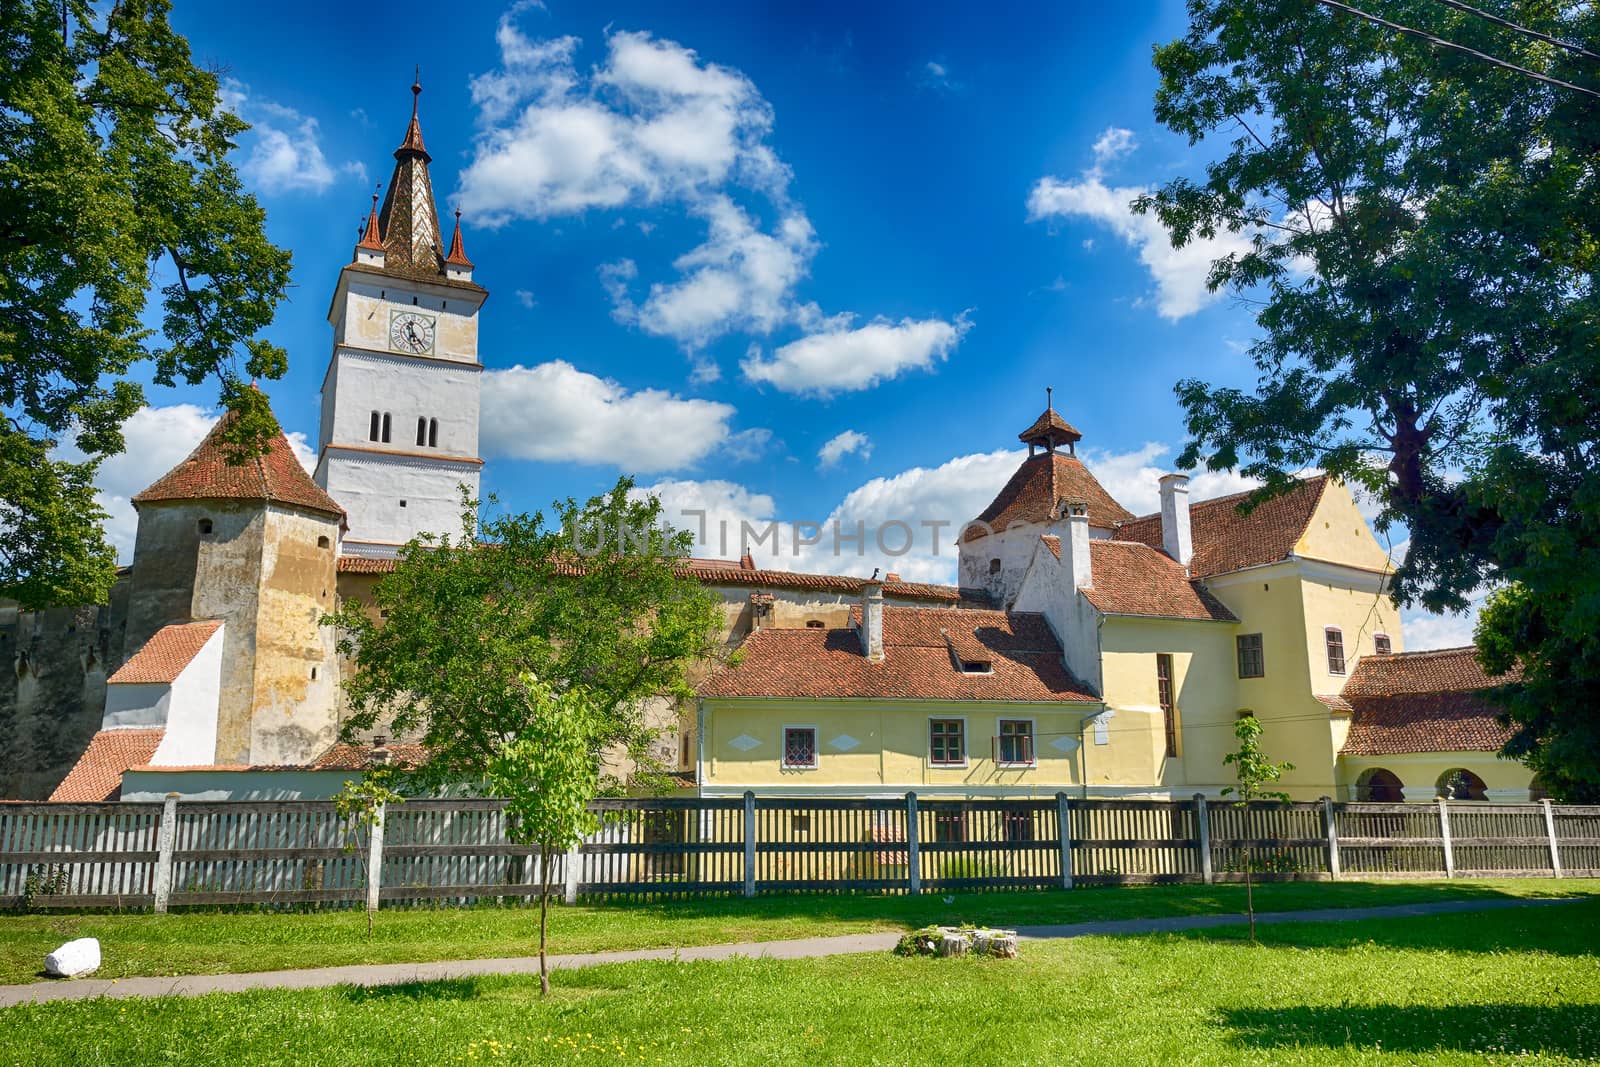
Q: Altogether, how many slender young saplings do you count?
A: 3